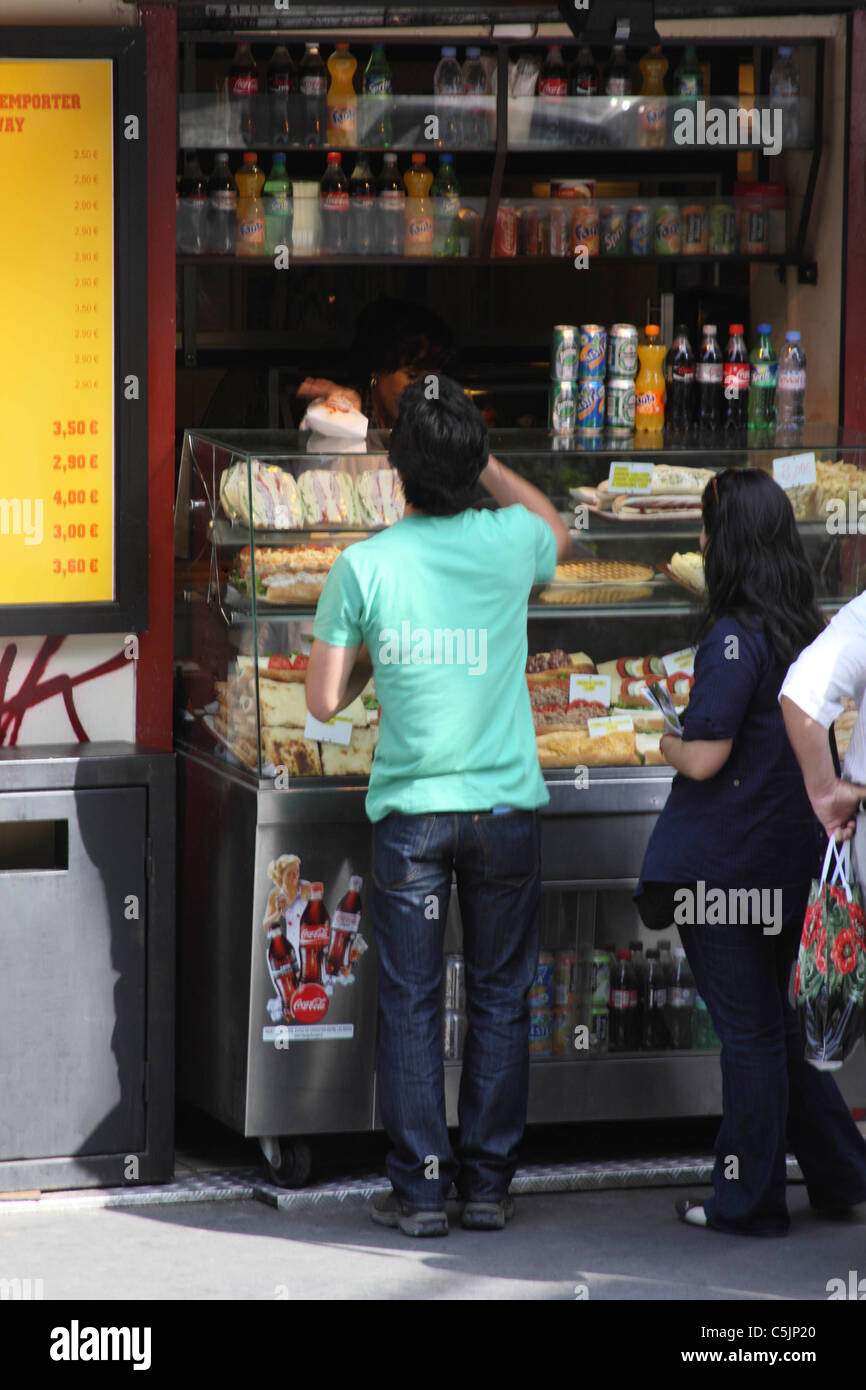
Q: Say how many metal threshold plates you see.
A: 2